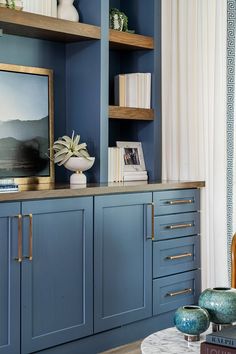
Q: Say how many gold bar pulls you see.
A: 7